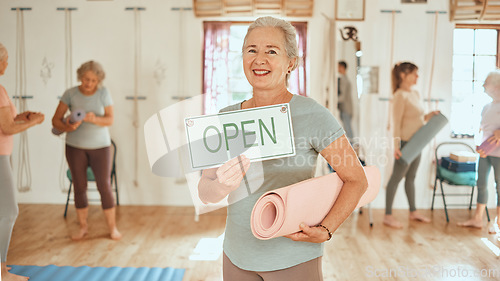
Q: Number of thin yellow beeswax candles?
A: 0